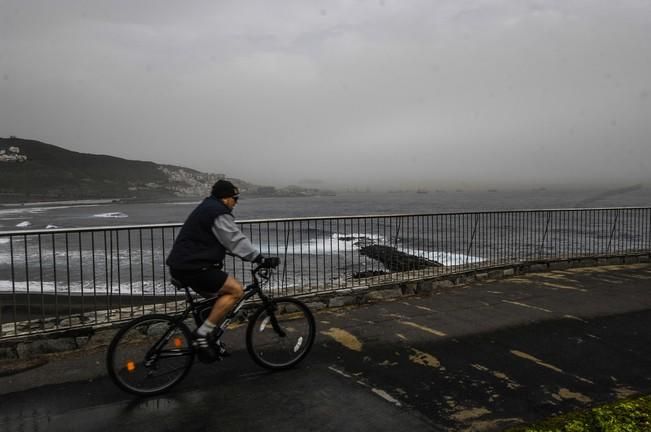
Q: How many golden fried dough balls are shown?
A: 0